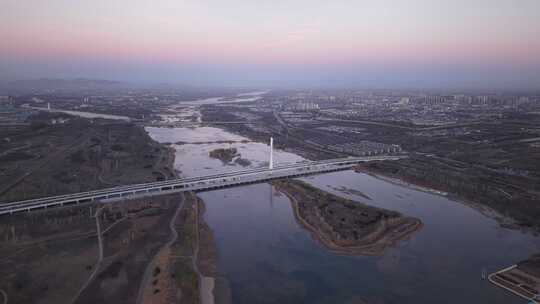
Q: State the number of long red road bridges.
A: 0